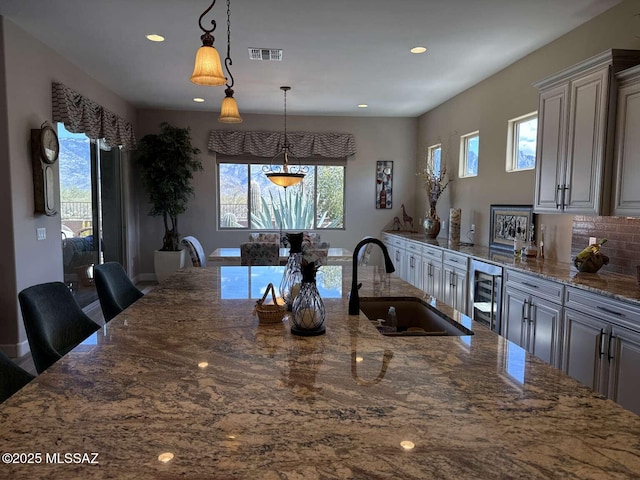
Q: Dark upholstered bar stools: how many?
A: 3